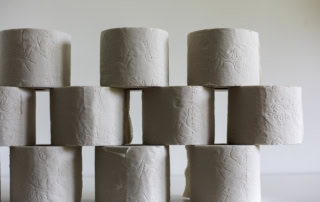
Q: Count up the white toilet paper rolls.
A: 10